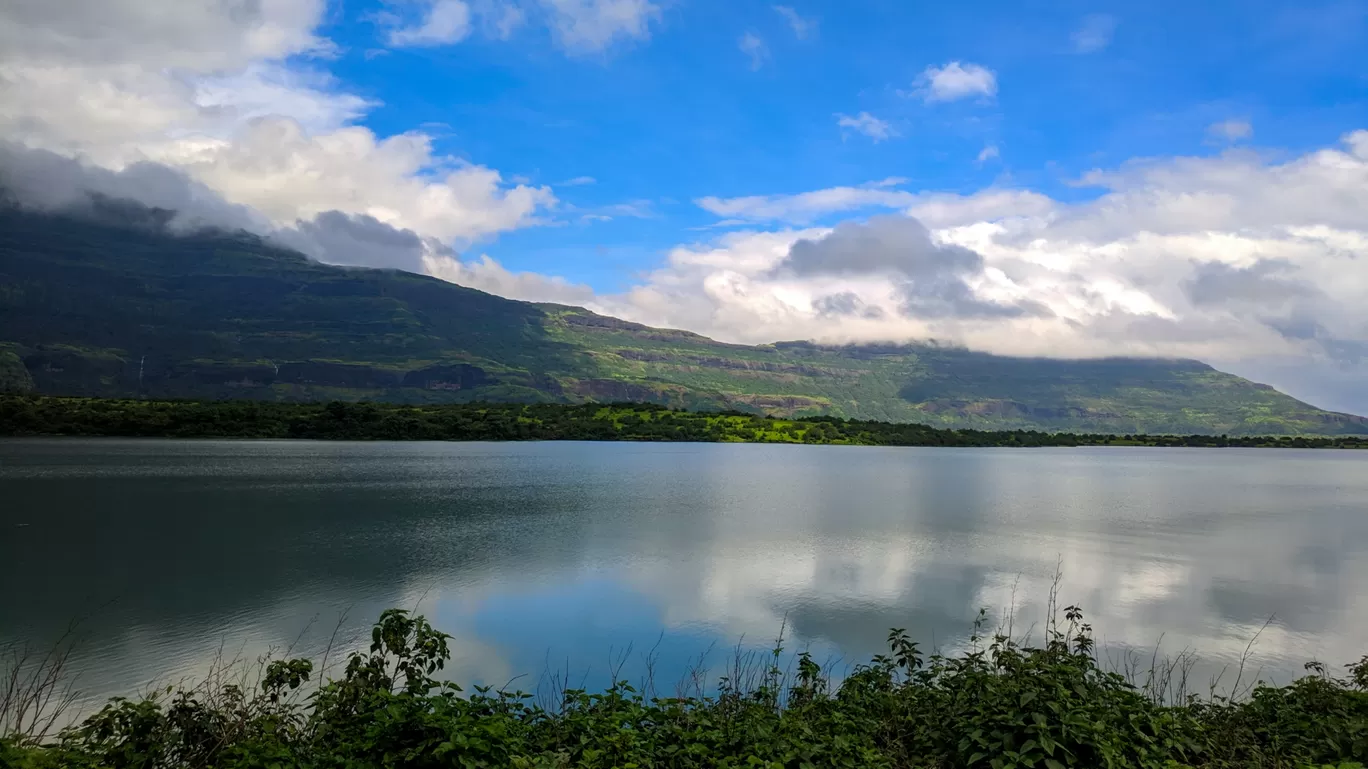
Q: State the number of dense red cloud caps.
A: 0